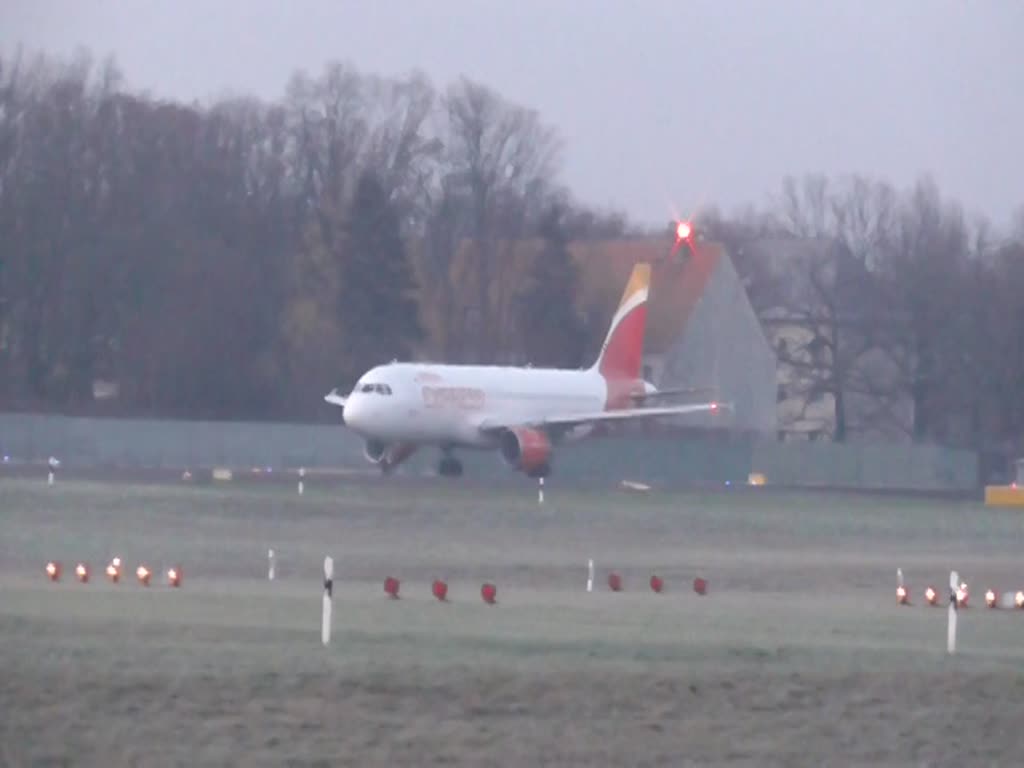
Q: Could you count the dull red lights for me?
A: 6